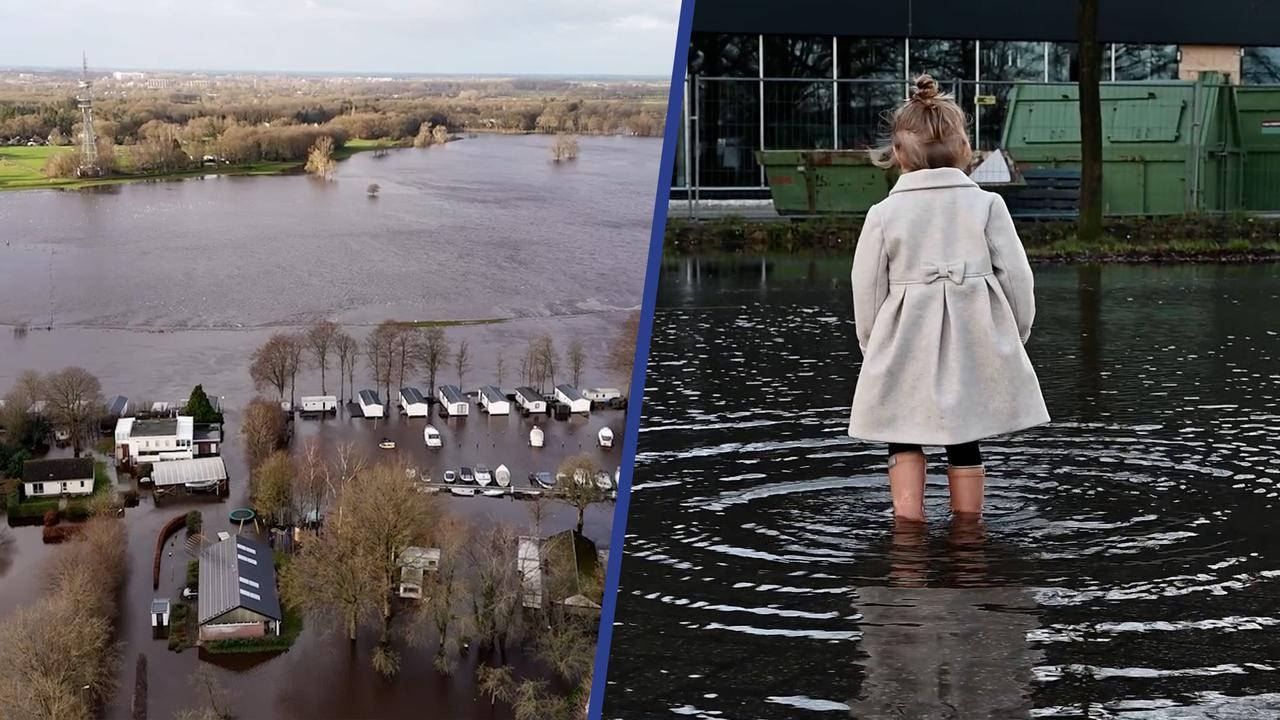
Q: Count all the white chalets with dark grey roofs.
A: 6